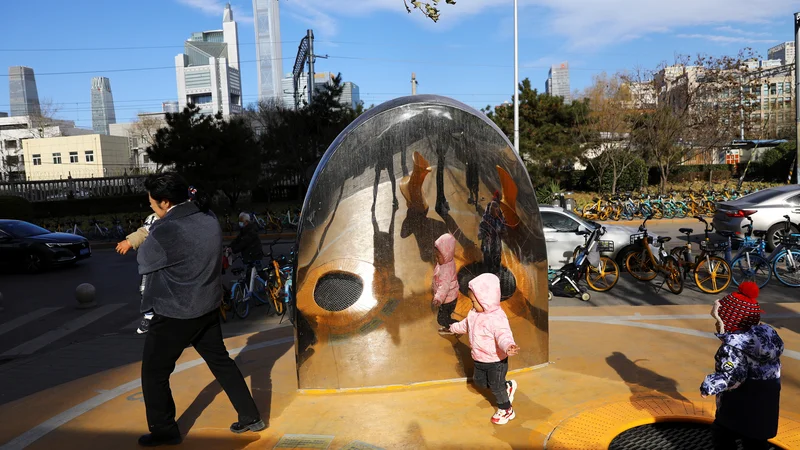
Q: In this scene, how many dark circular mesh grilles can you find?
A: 3